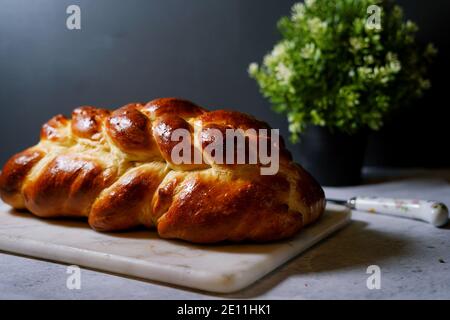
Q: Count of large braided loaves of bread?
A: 1